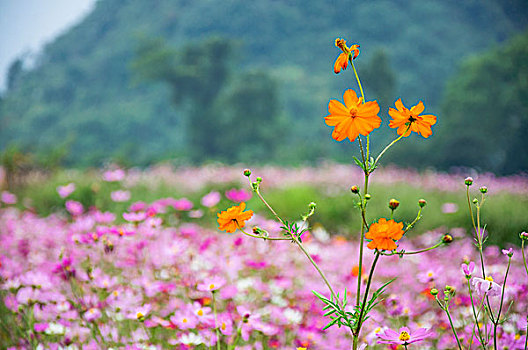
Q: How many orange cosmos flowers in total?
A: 5